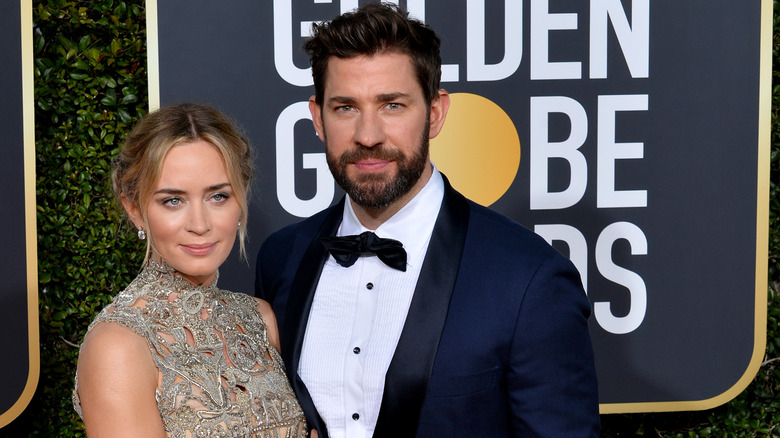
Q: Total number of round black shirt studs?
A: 3